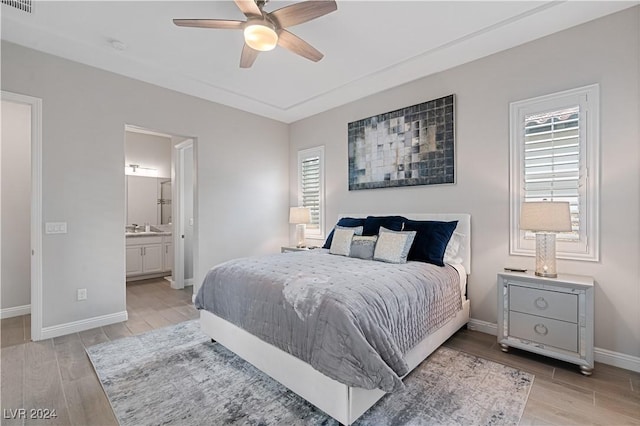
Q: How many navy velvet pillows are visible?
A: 3